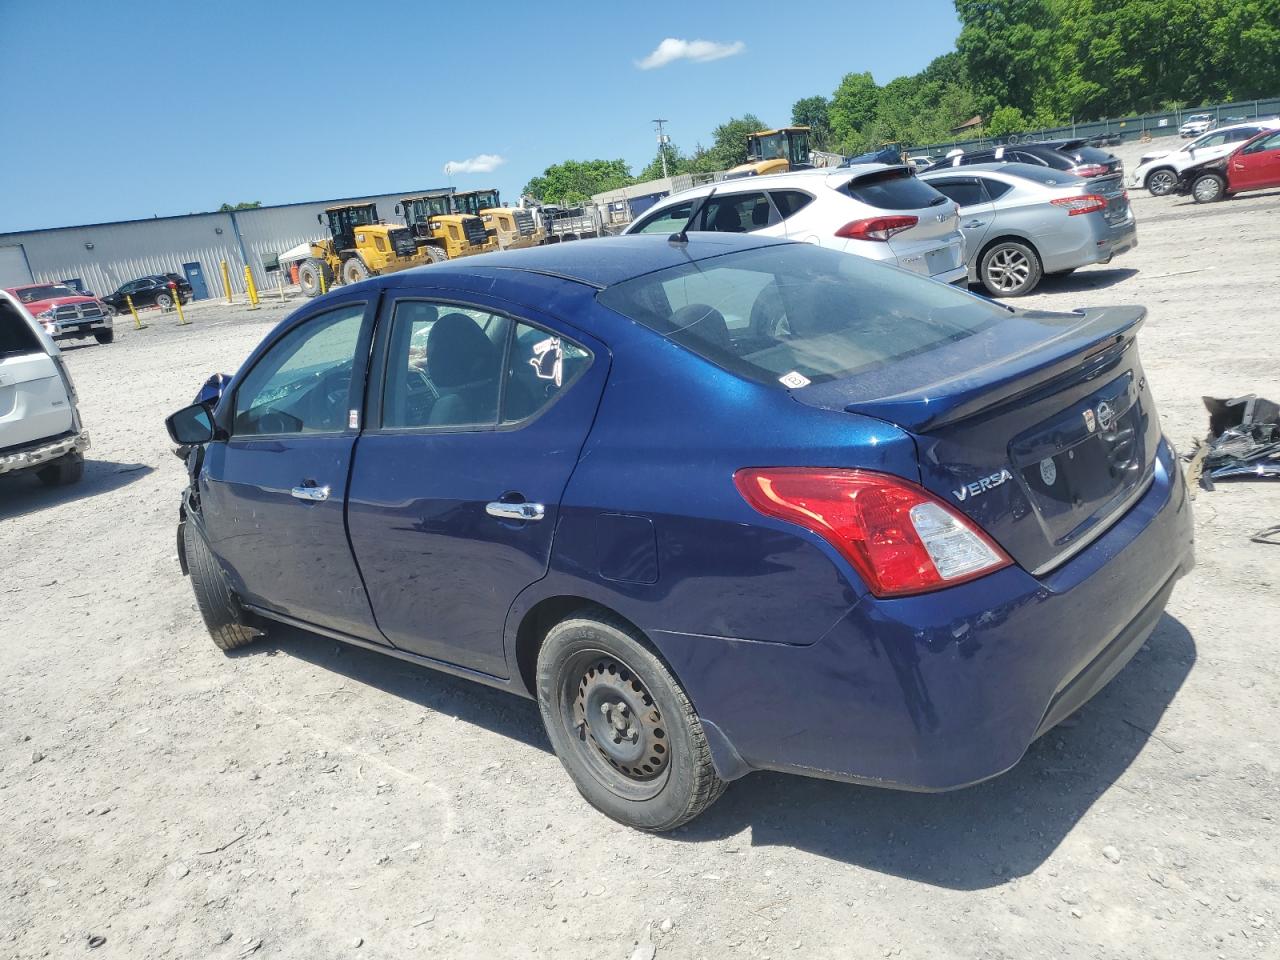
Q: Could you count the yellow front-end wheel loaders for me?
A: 4